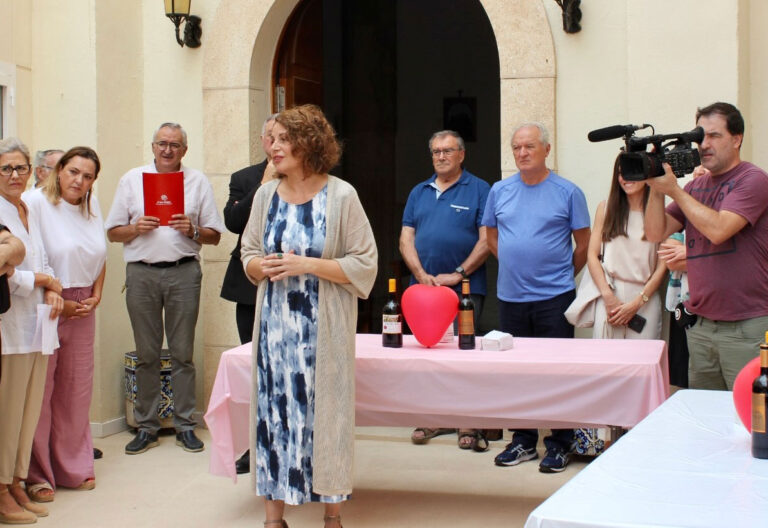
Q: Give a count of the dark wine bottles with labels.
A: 3